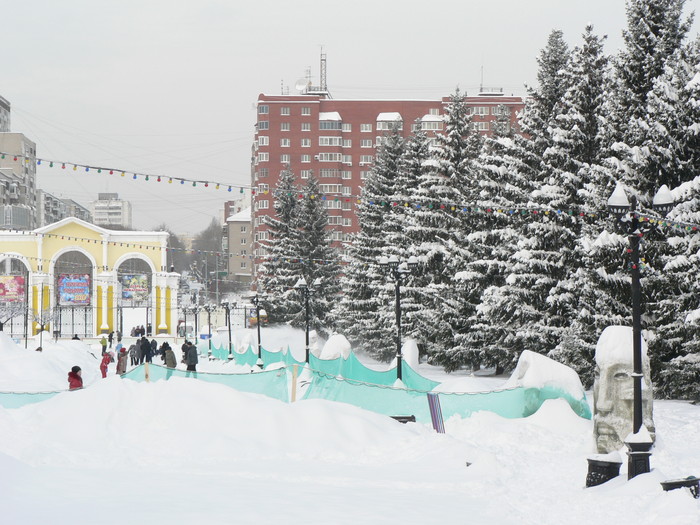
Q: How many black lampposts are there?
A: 8